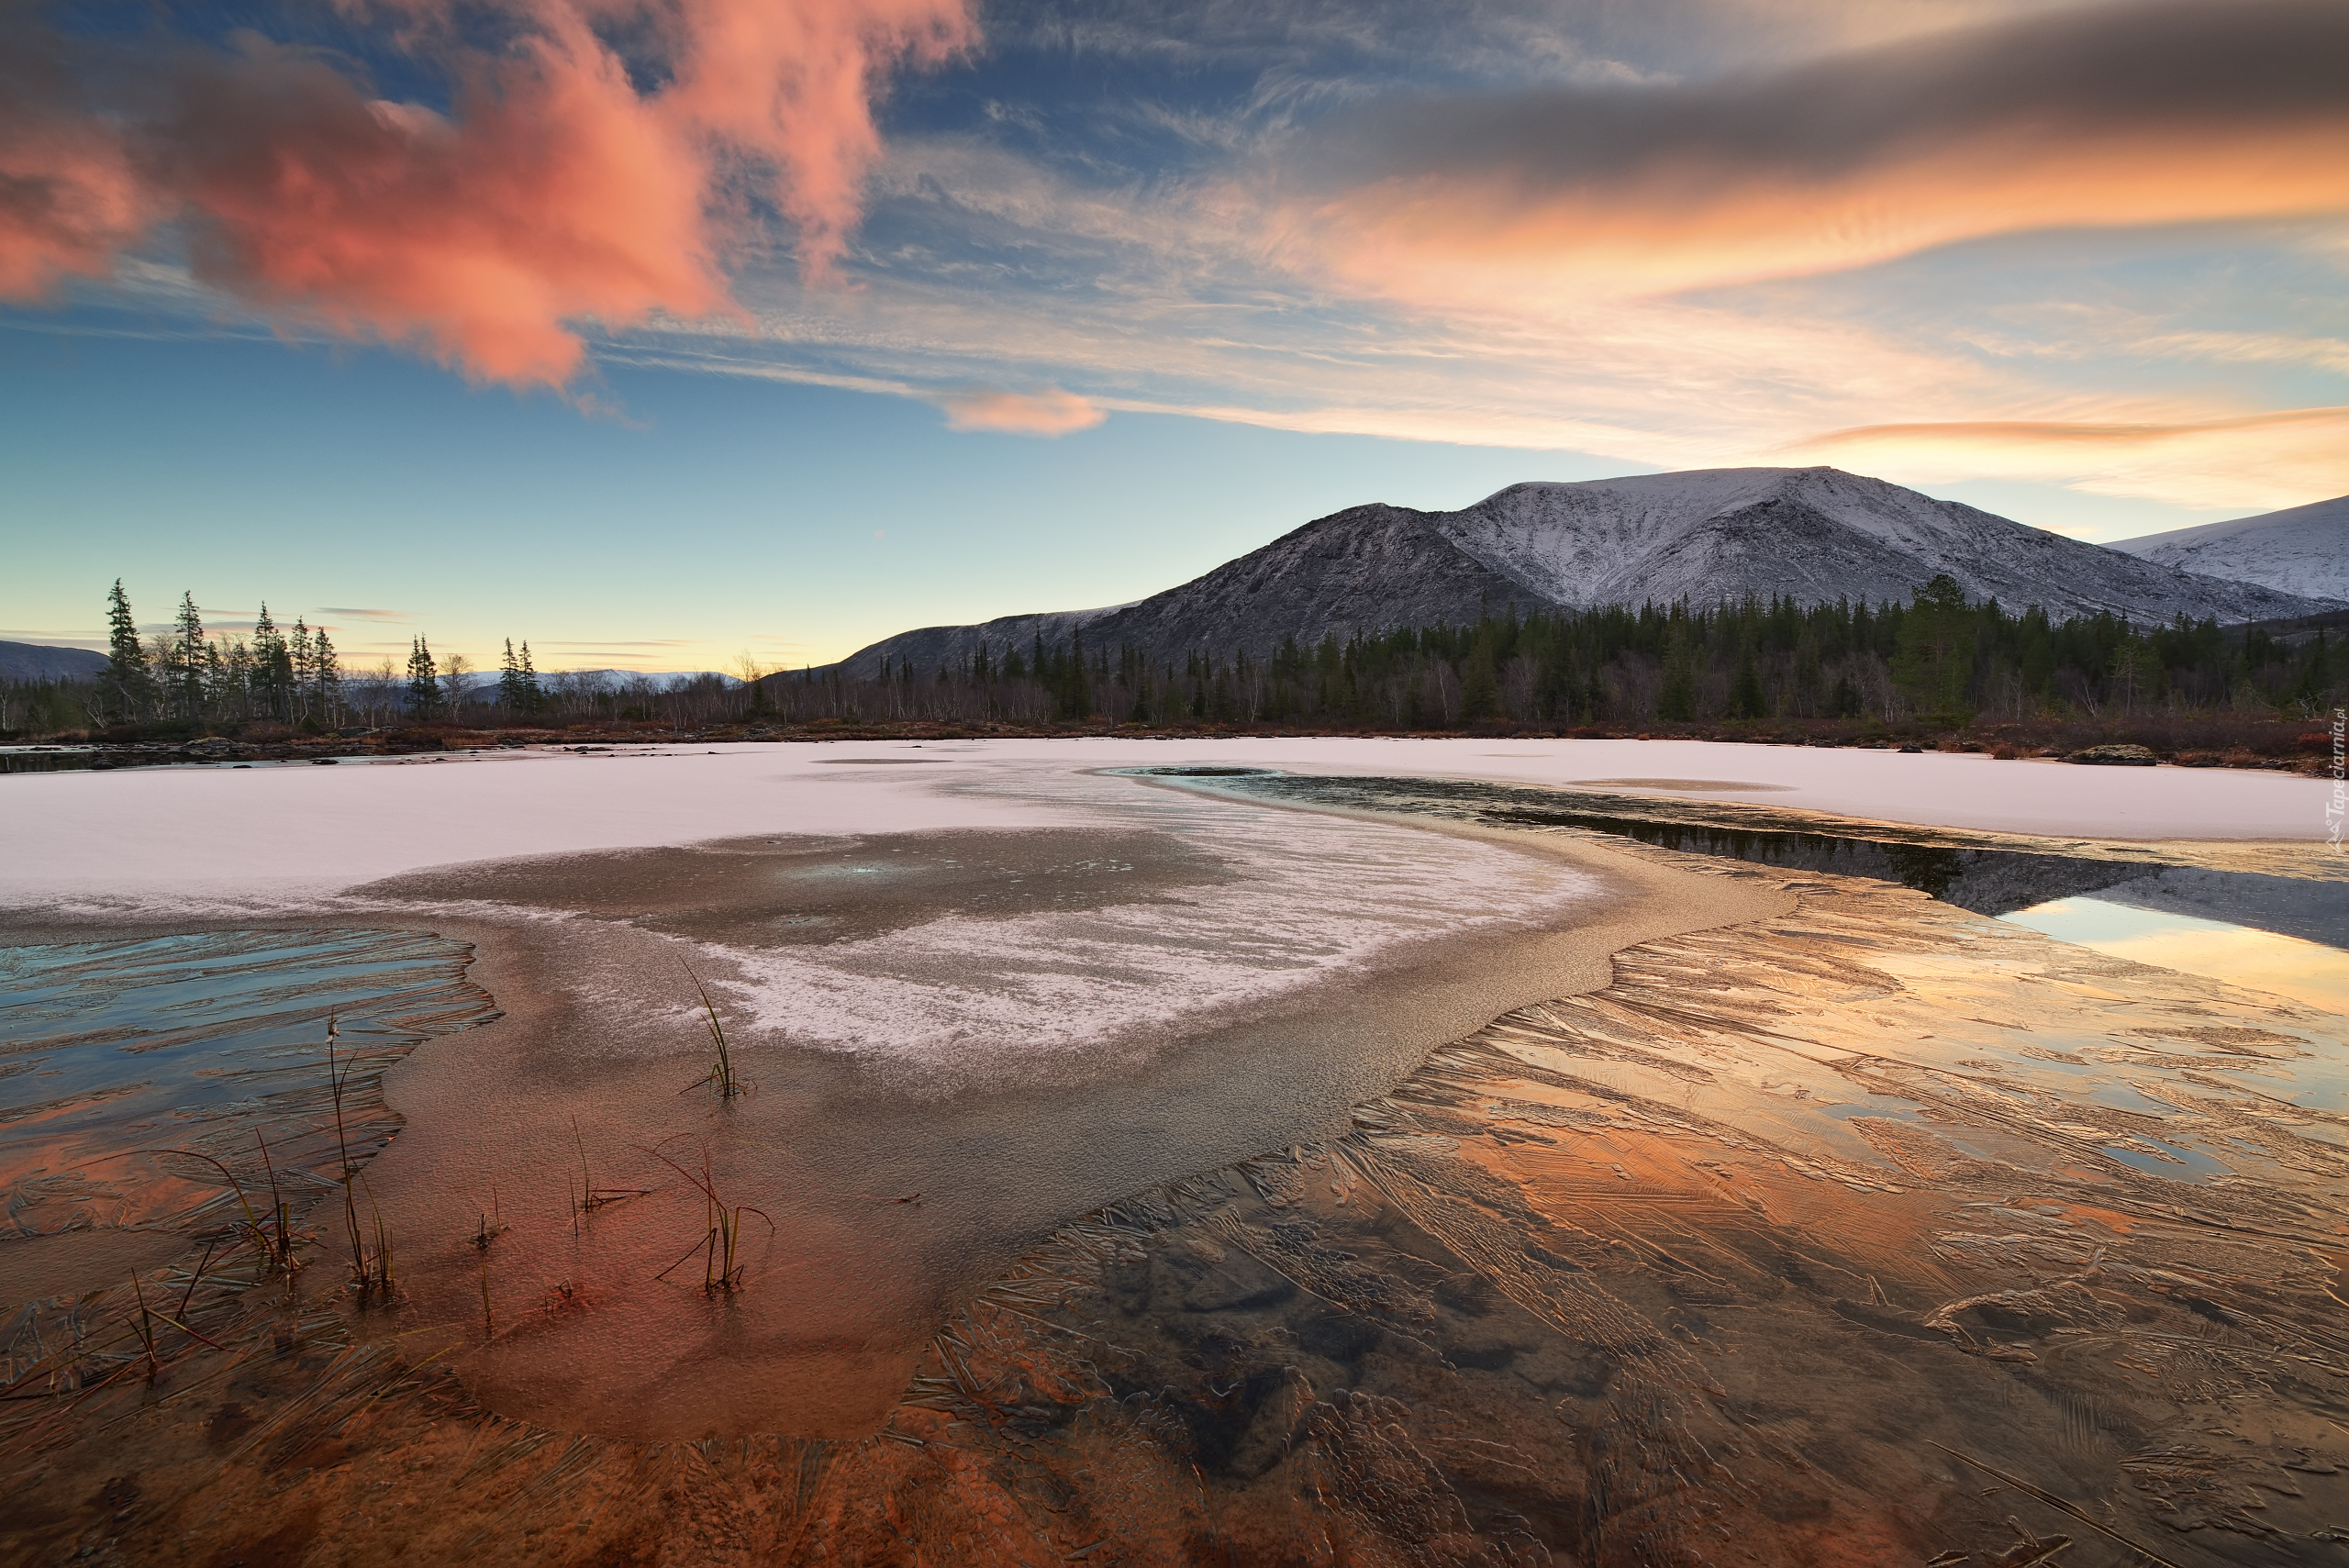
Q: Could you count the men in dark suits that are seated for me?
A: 0